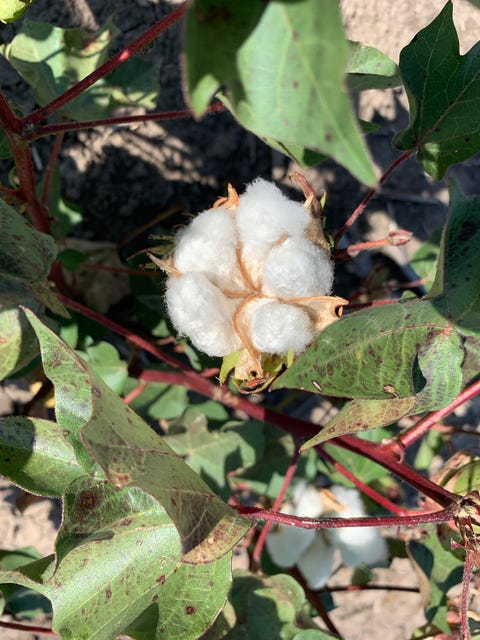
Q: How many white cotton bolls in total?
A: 2